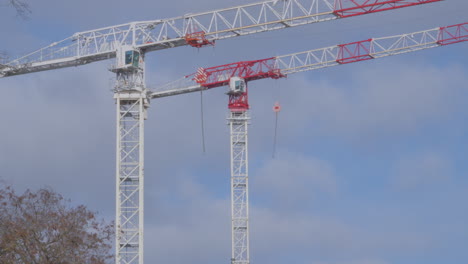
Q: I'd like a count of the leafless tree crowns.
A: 1